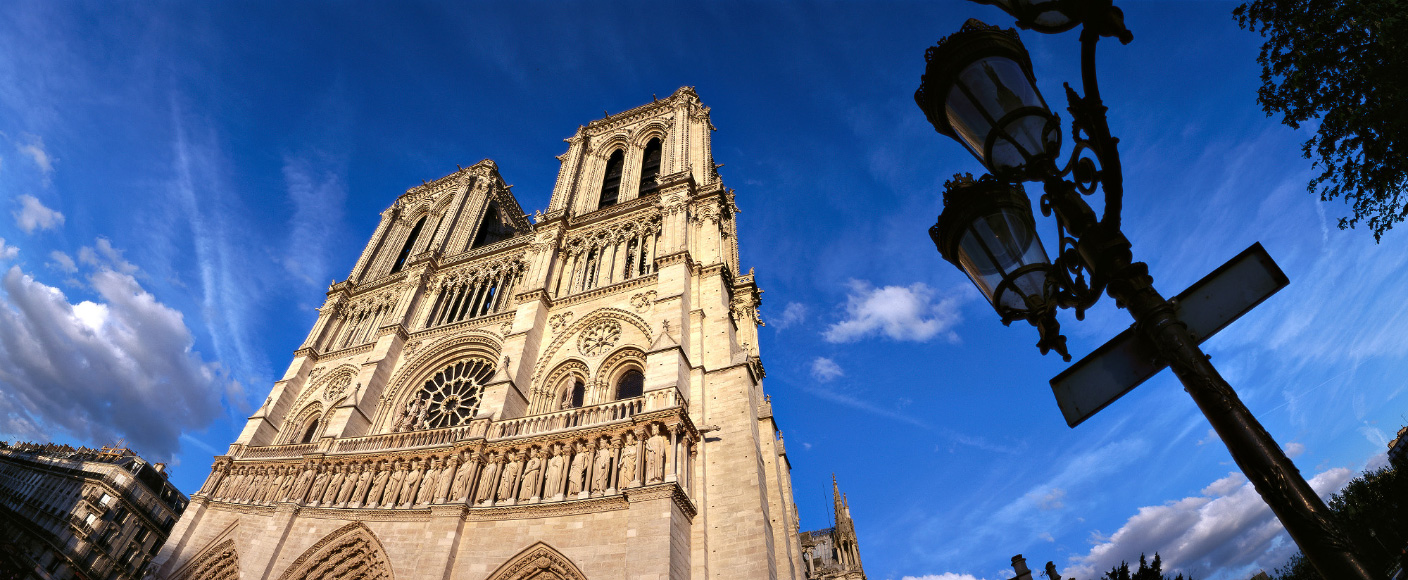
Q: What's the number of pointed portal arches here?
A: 3